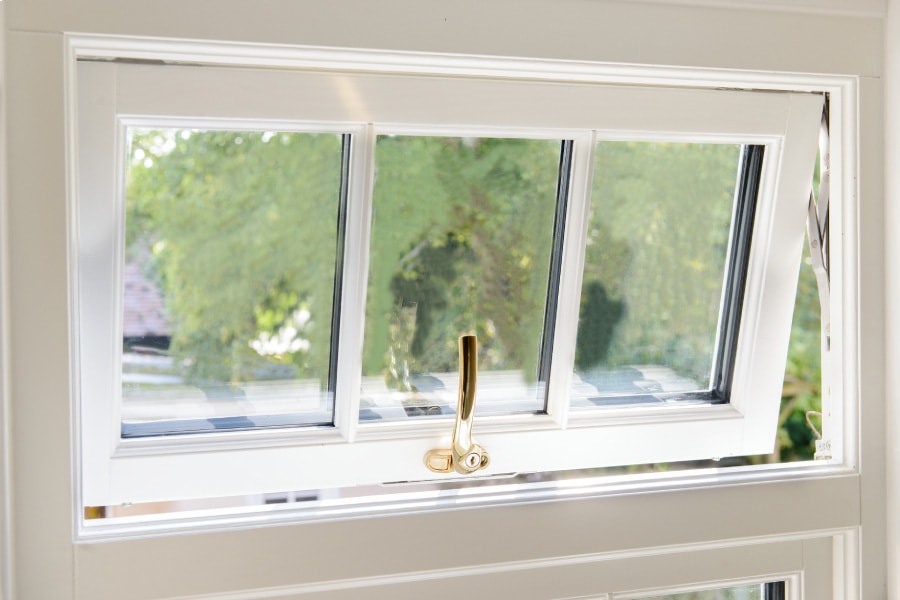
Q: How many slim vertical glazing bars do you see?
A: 2